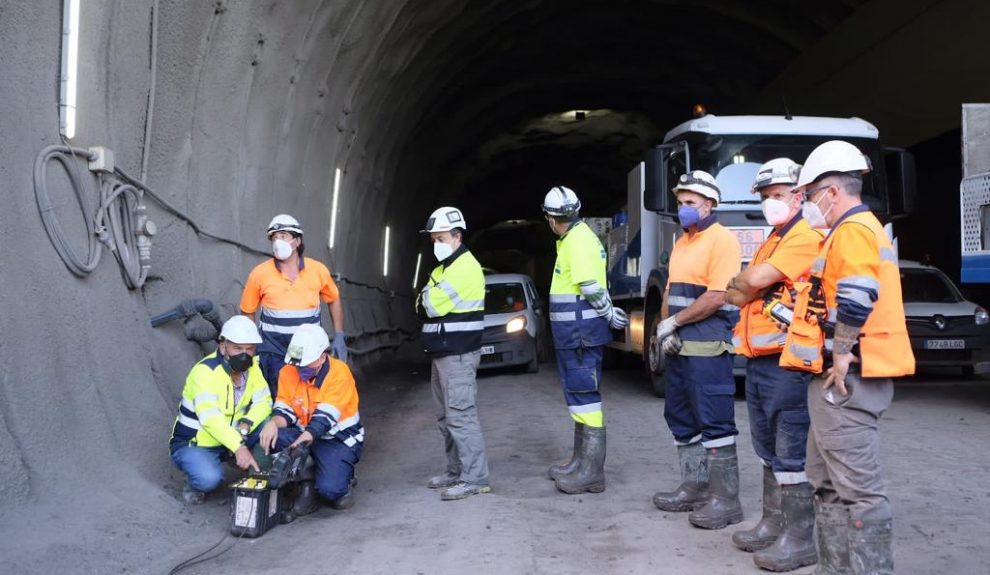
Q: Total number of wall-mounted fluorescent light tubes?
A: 4